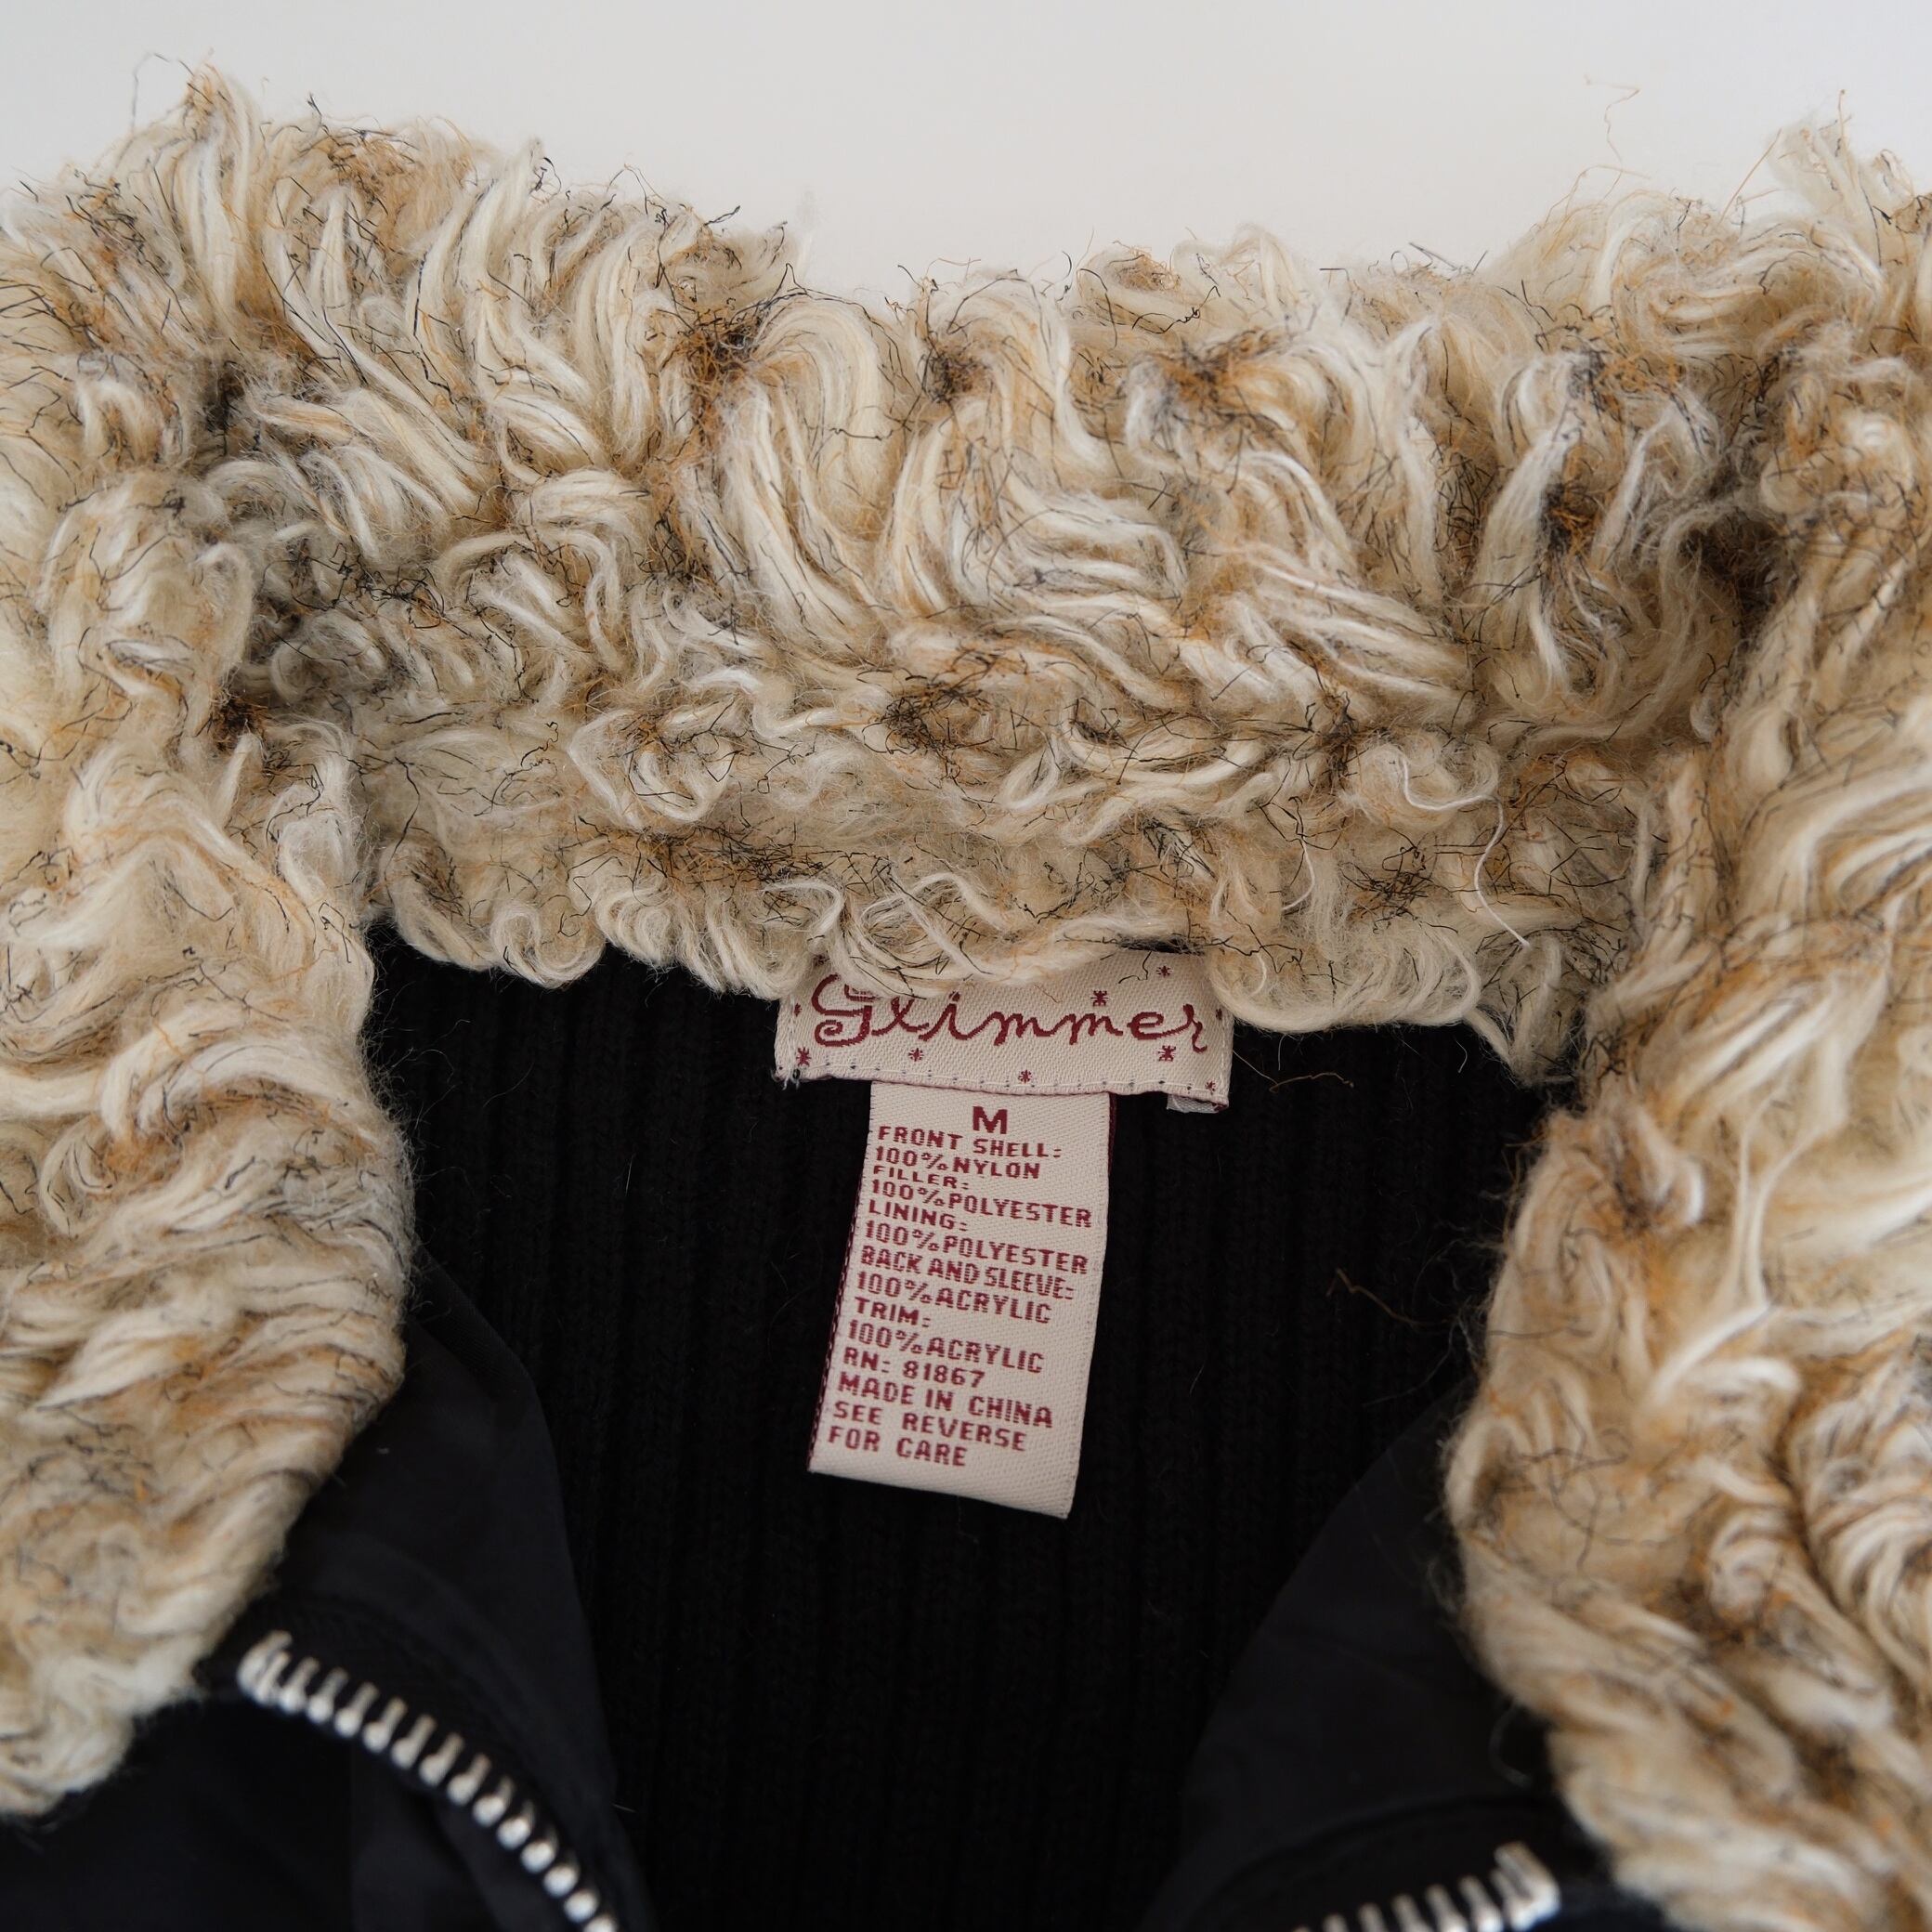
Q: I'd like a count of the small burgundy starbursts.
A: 9